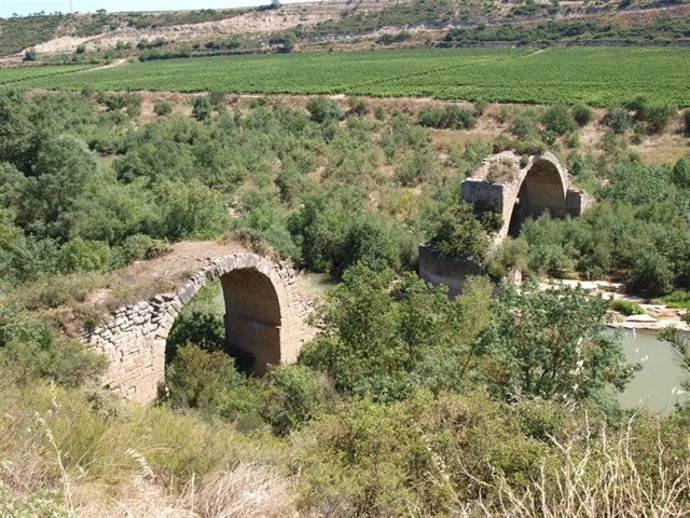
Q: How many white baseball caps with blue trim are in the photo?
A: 0